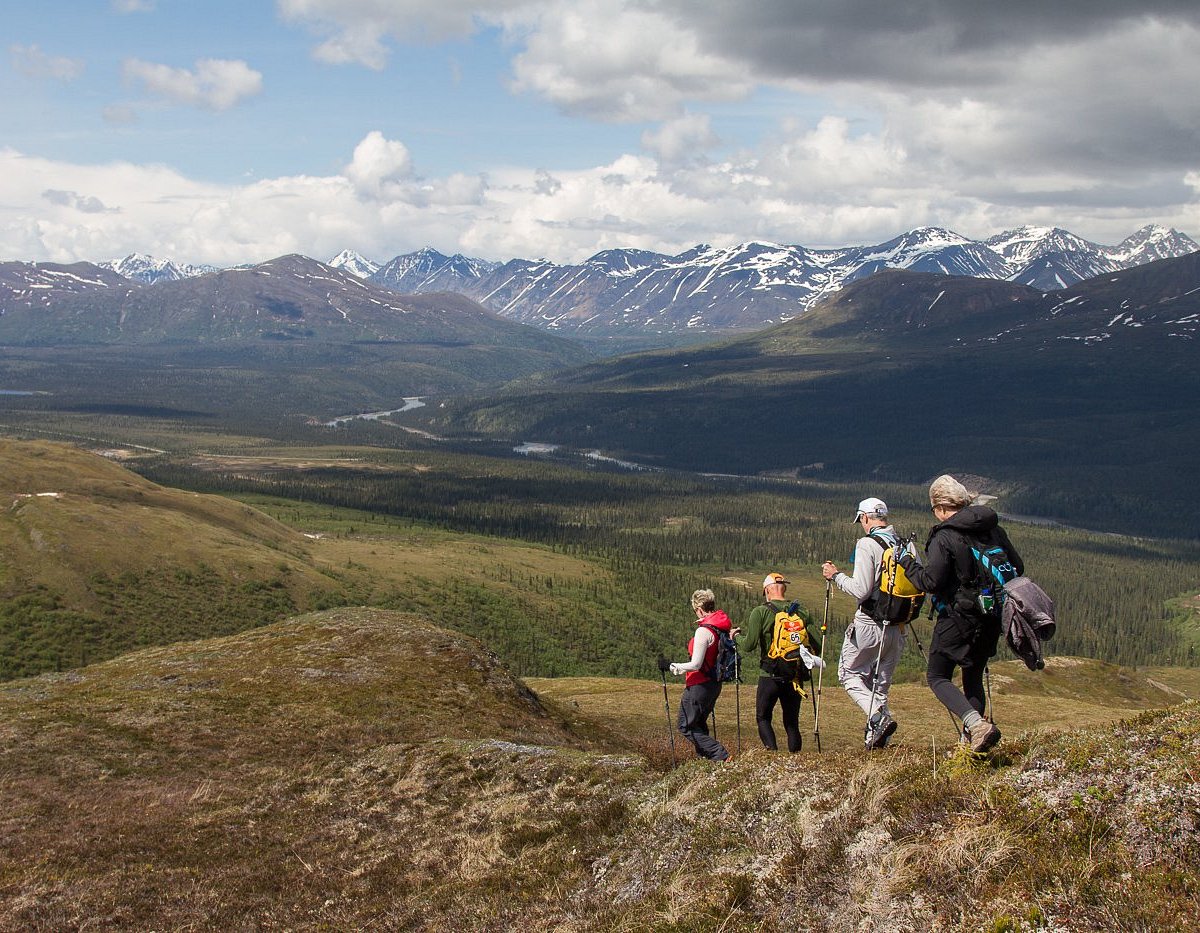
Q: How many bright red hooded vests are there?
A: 1